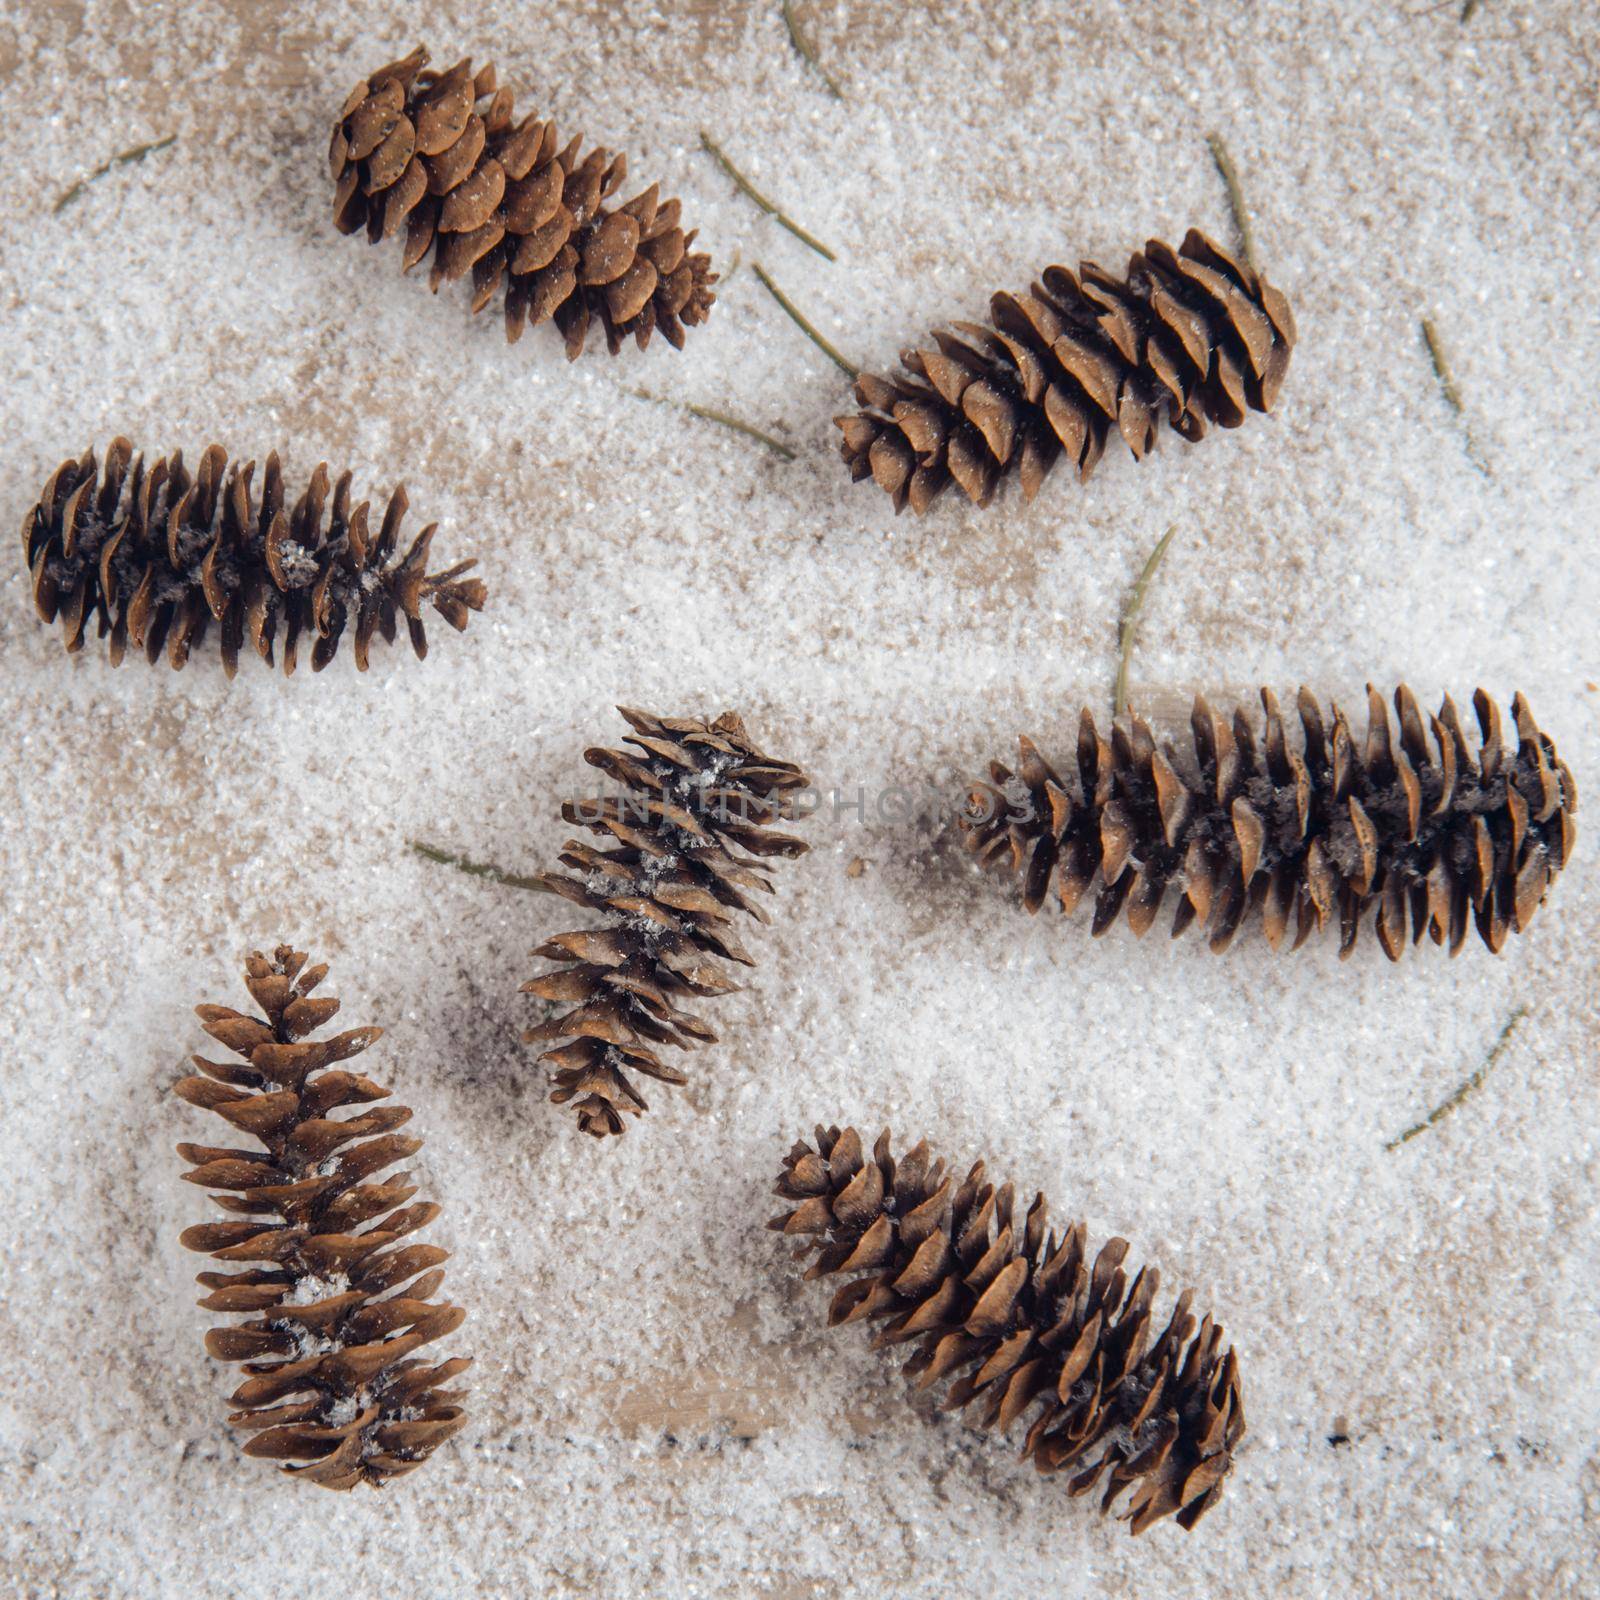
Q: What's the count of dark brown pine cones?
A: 7